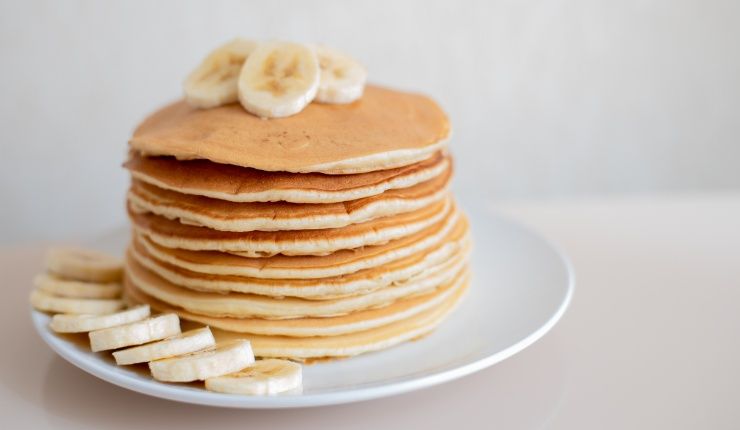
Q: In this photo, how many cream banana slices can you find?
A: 11